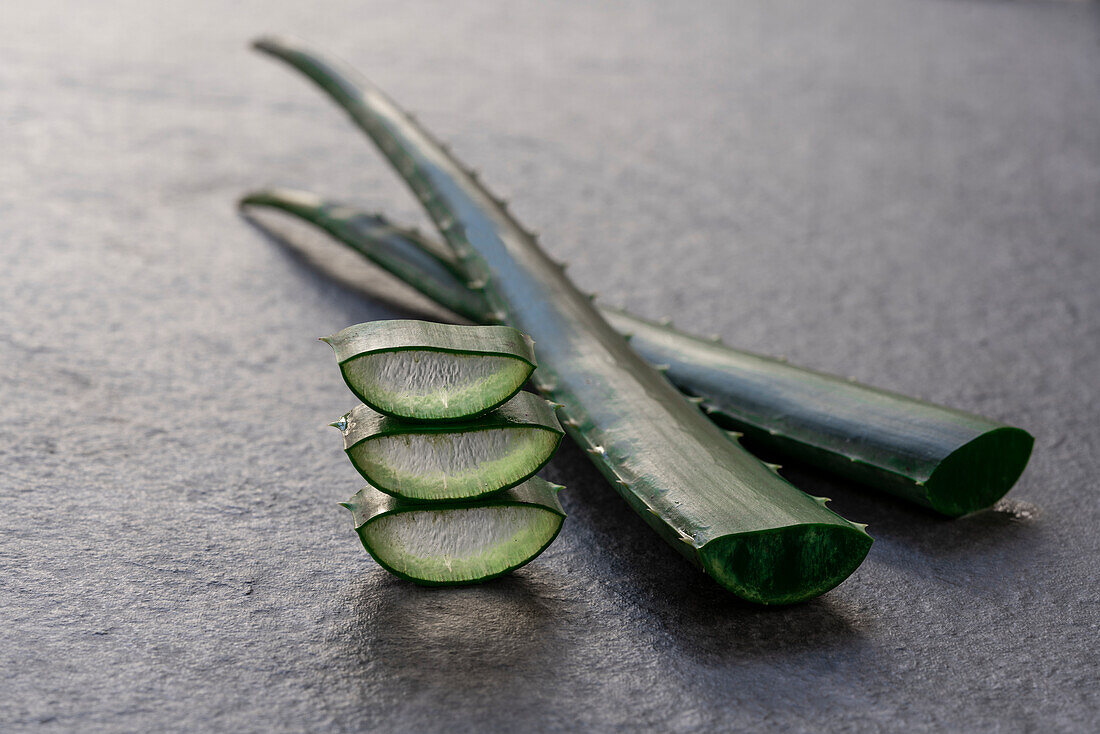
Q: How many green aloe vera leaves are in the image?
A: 2